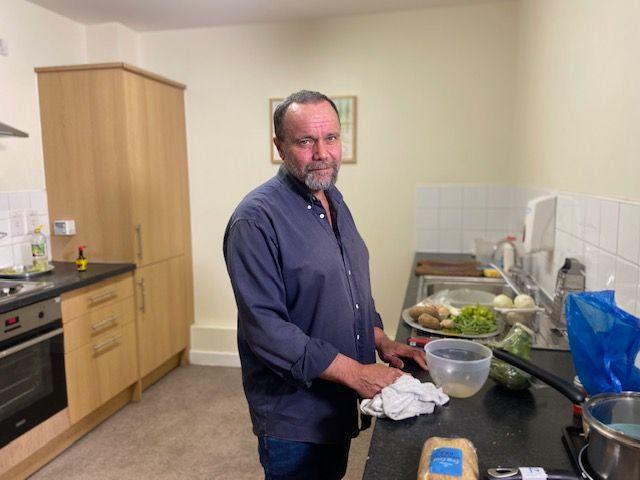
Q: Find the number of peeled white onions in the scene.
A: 2